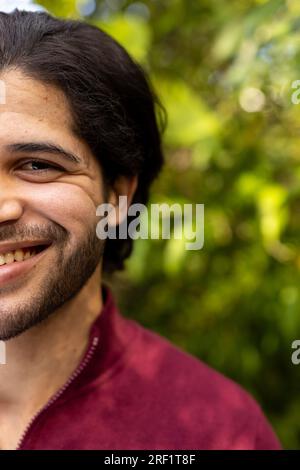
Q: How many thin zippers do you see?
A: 1